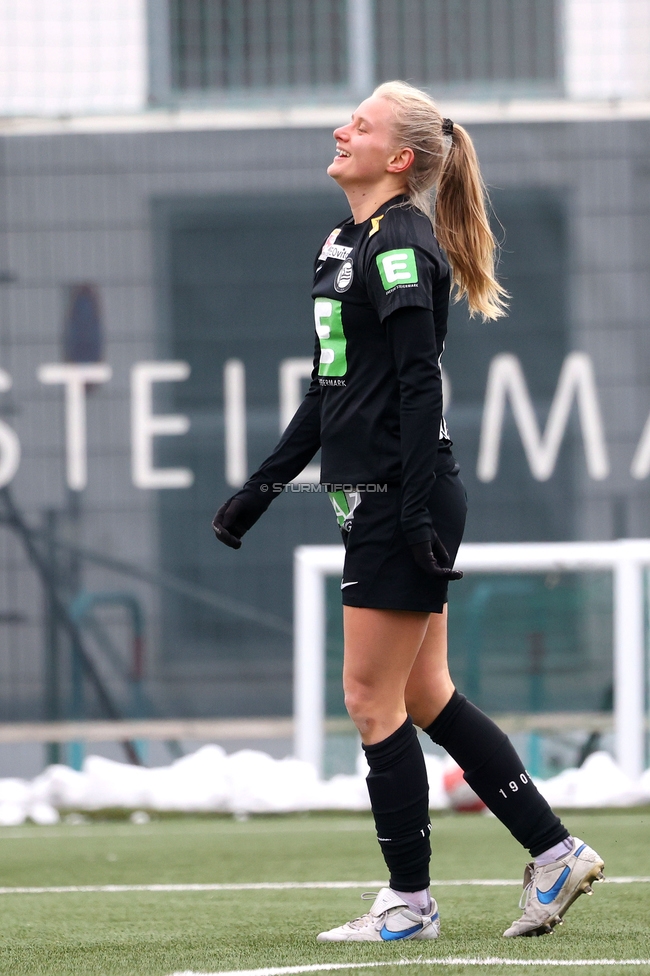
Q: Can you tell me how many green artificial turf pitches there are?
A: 1